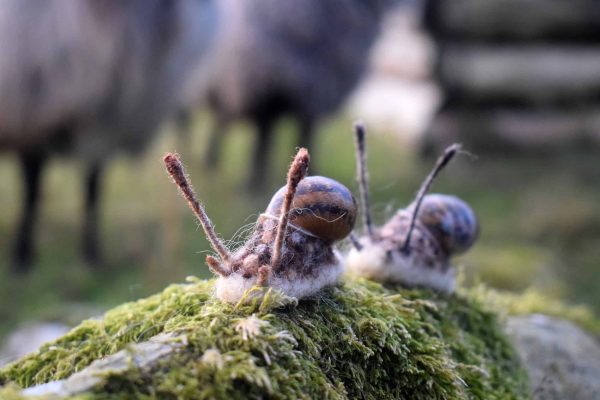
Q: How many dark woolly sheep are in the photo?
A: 2